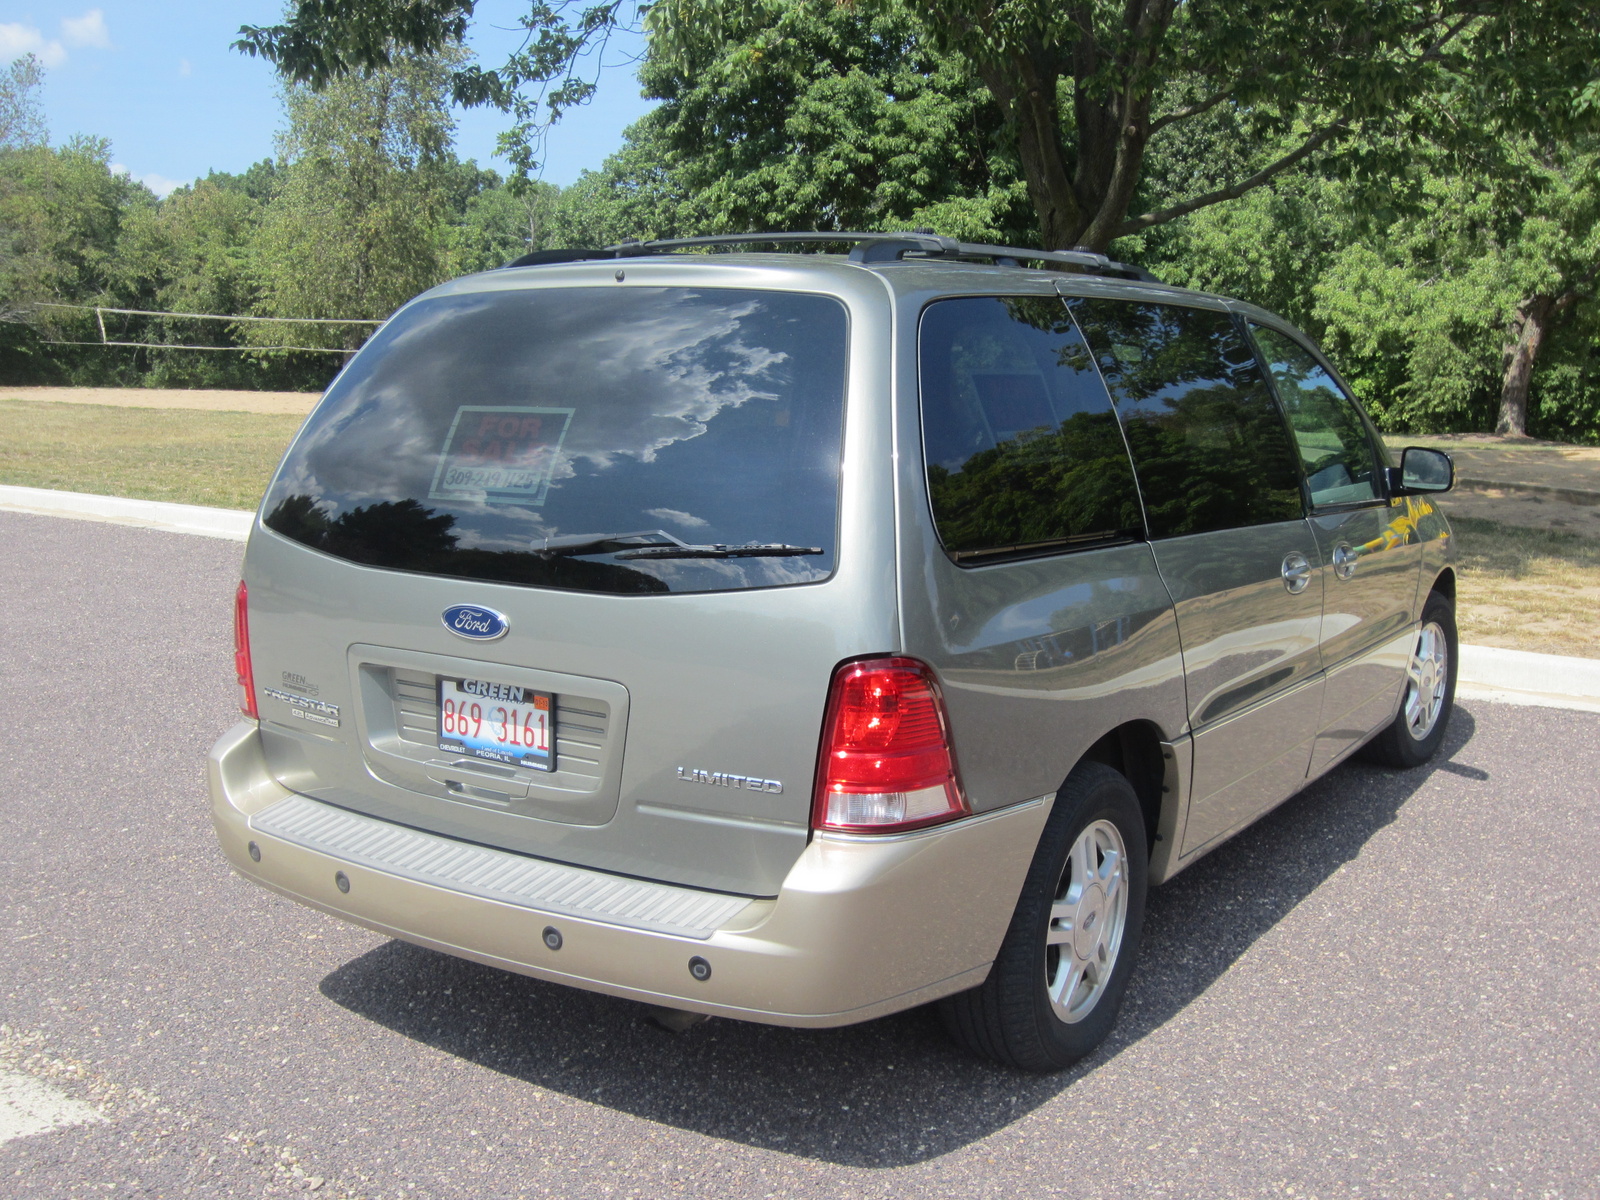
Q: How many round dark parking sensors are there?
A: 4